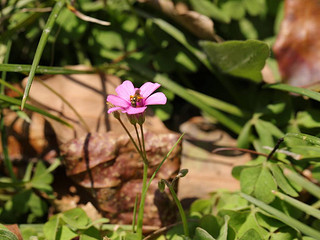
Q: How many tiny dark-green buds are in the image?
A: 2